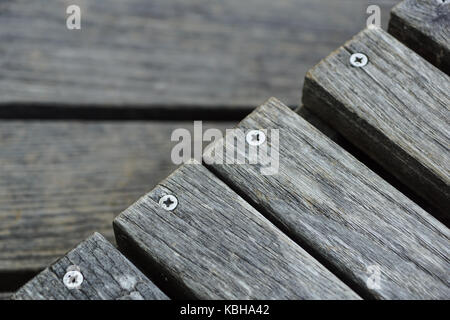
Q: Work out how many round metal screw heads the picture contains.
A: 4